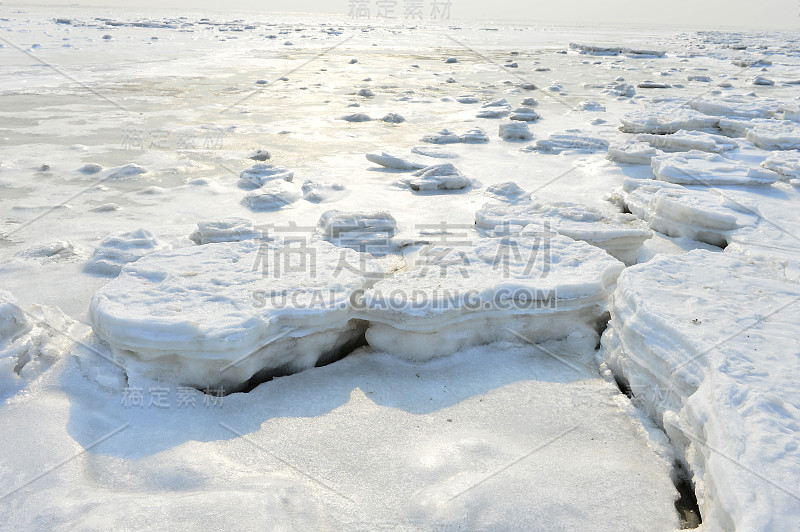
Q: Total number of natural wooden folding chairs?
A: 0